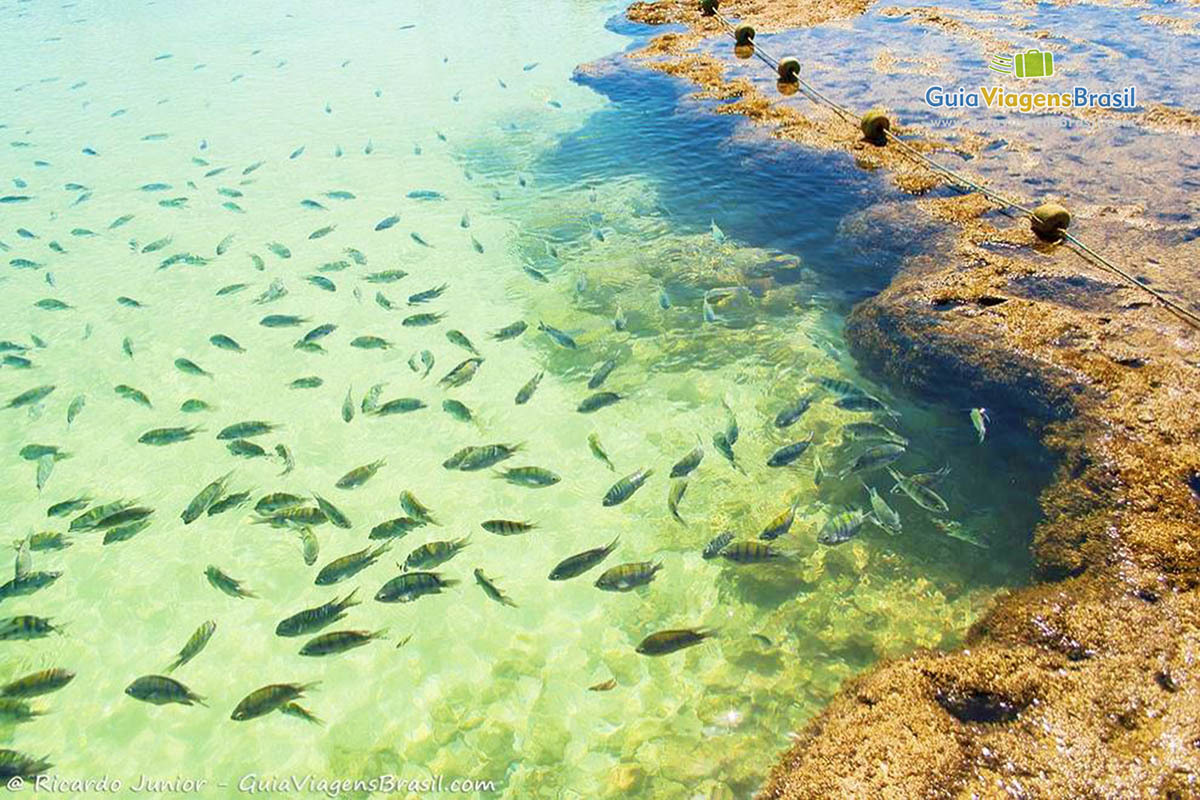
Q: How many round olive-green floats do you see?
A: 5